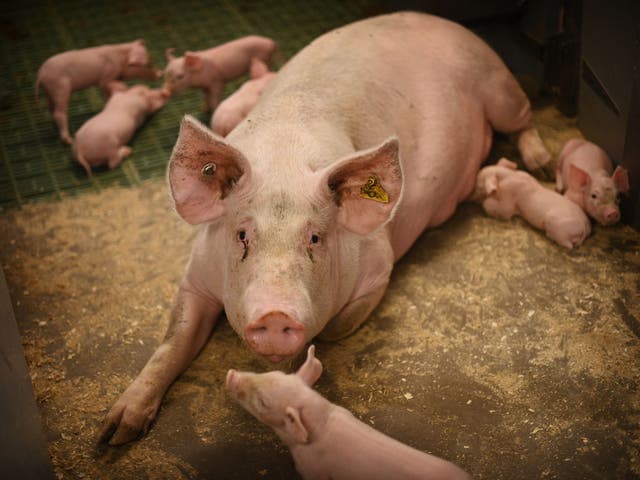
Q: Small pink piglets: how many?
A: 7